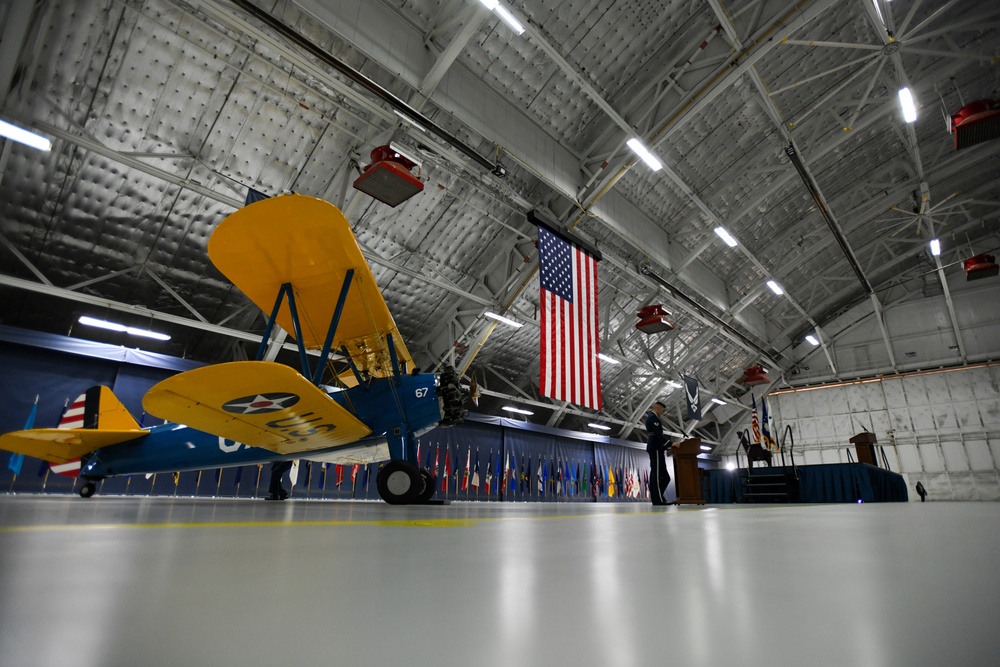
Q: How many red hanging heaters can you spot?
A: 5